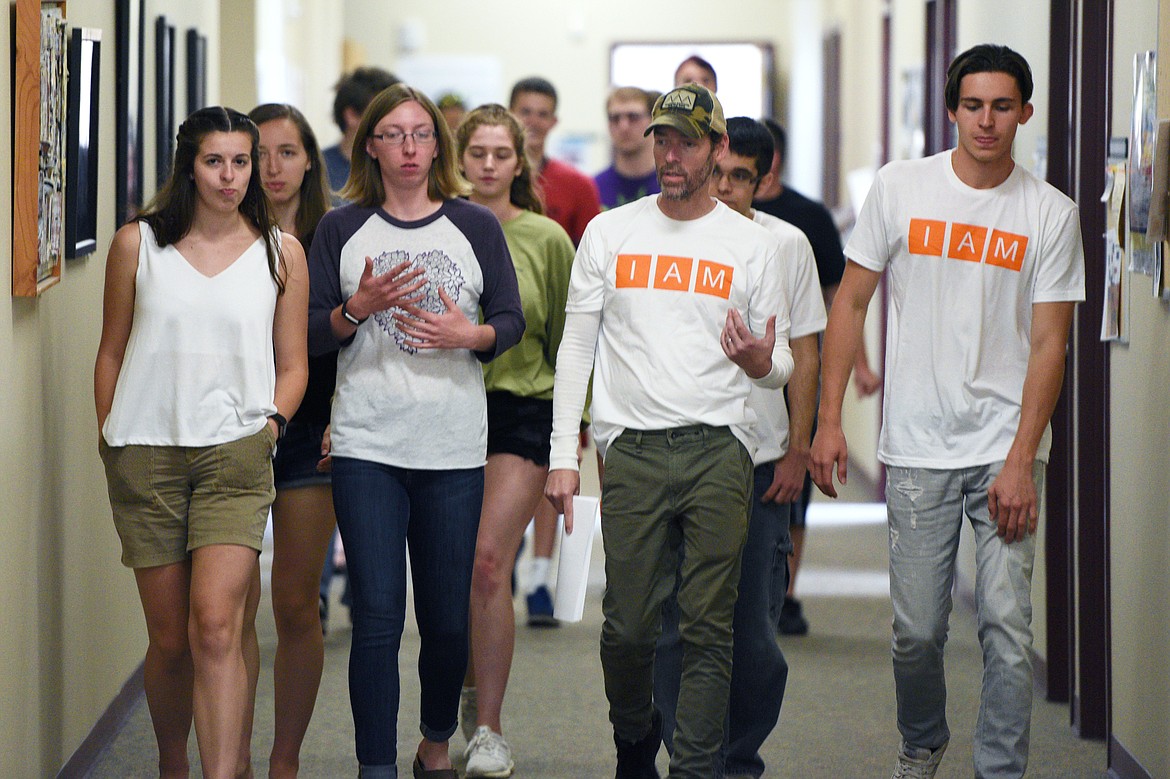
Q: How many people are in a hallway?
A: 13